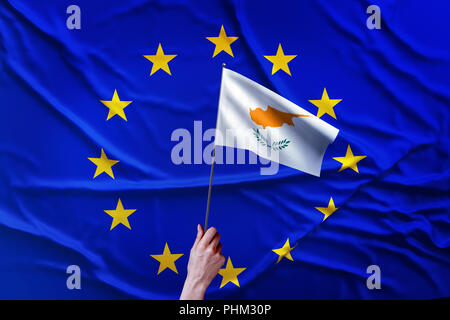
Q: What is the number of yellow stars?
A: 12